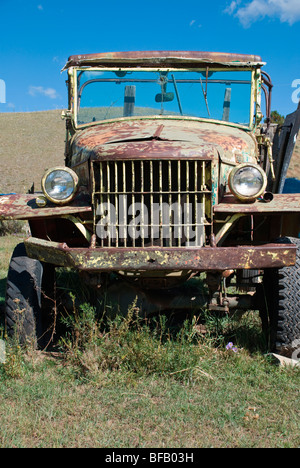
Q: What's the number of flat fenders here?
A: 2